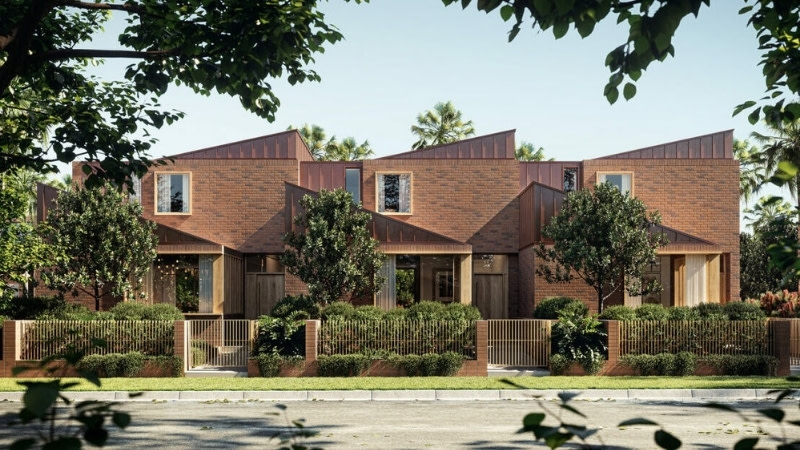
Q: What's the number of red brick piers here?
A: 6